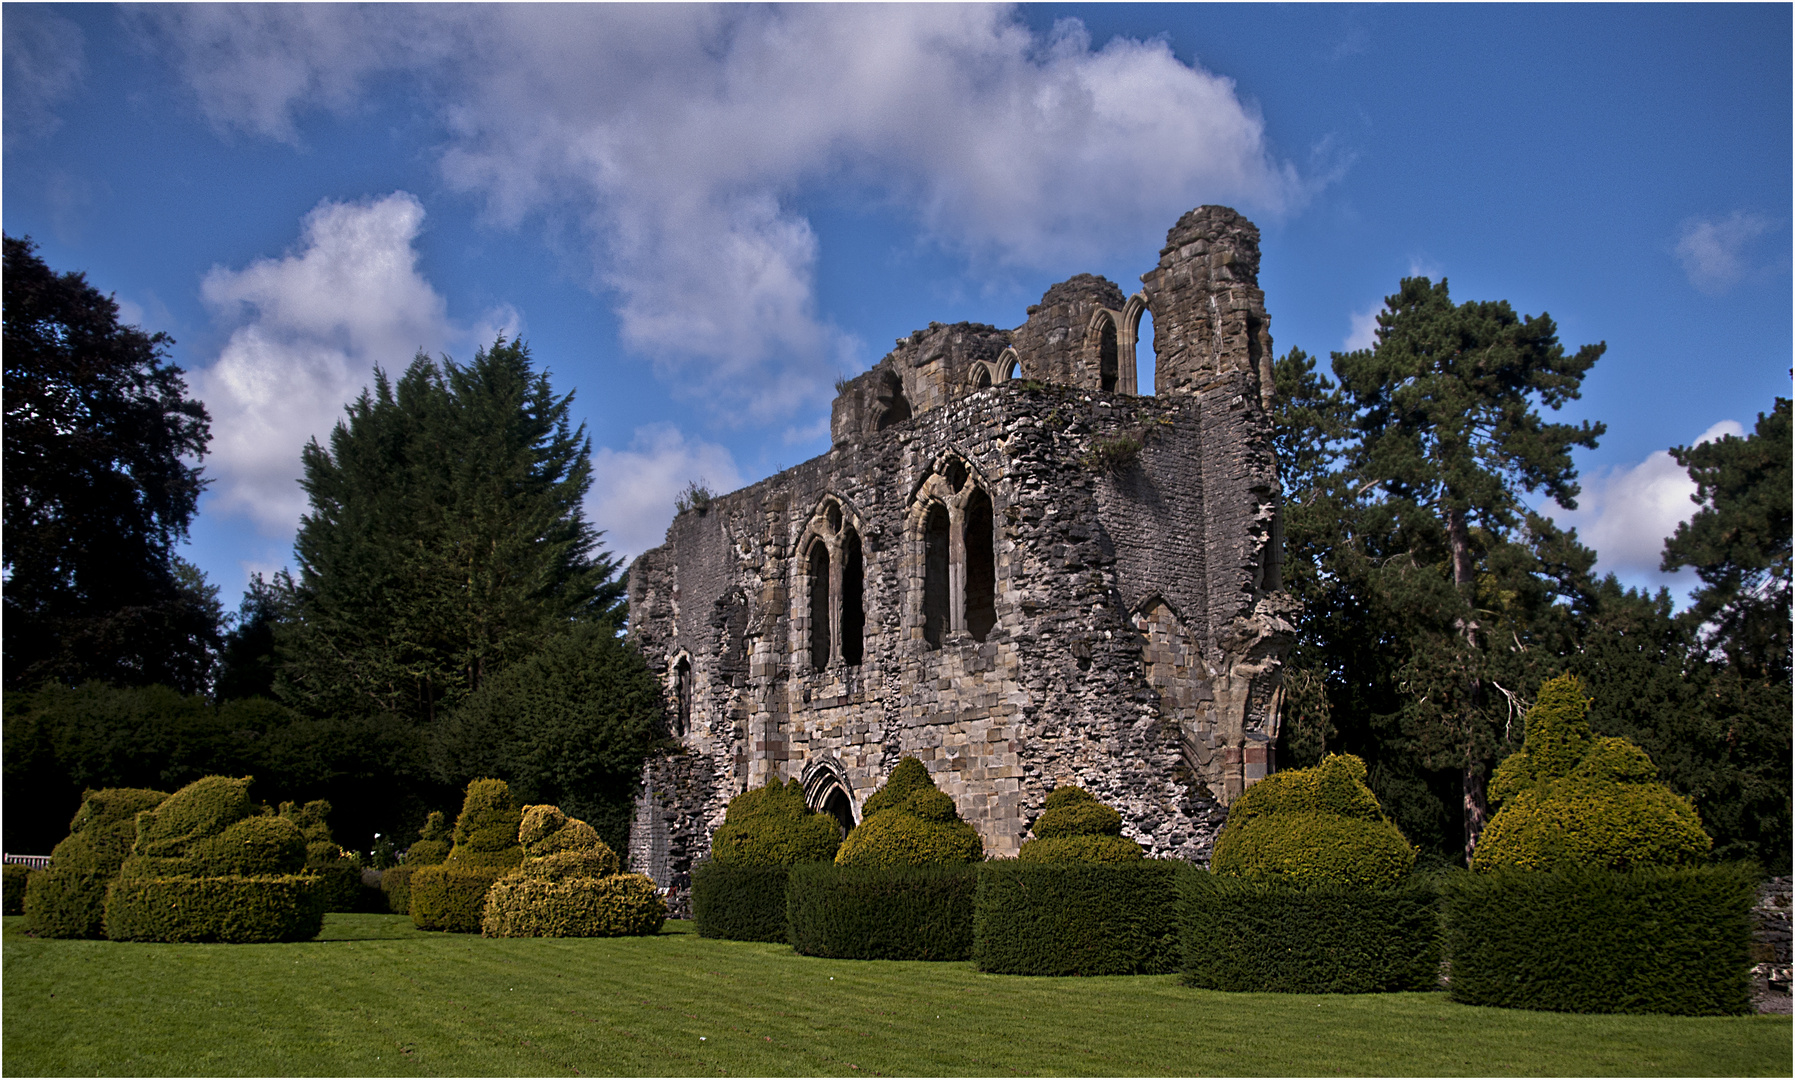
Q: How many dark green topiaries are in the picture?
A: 5